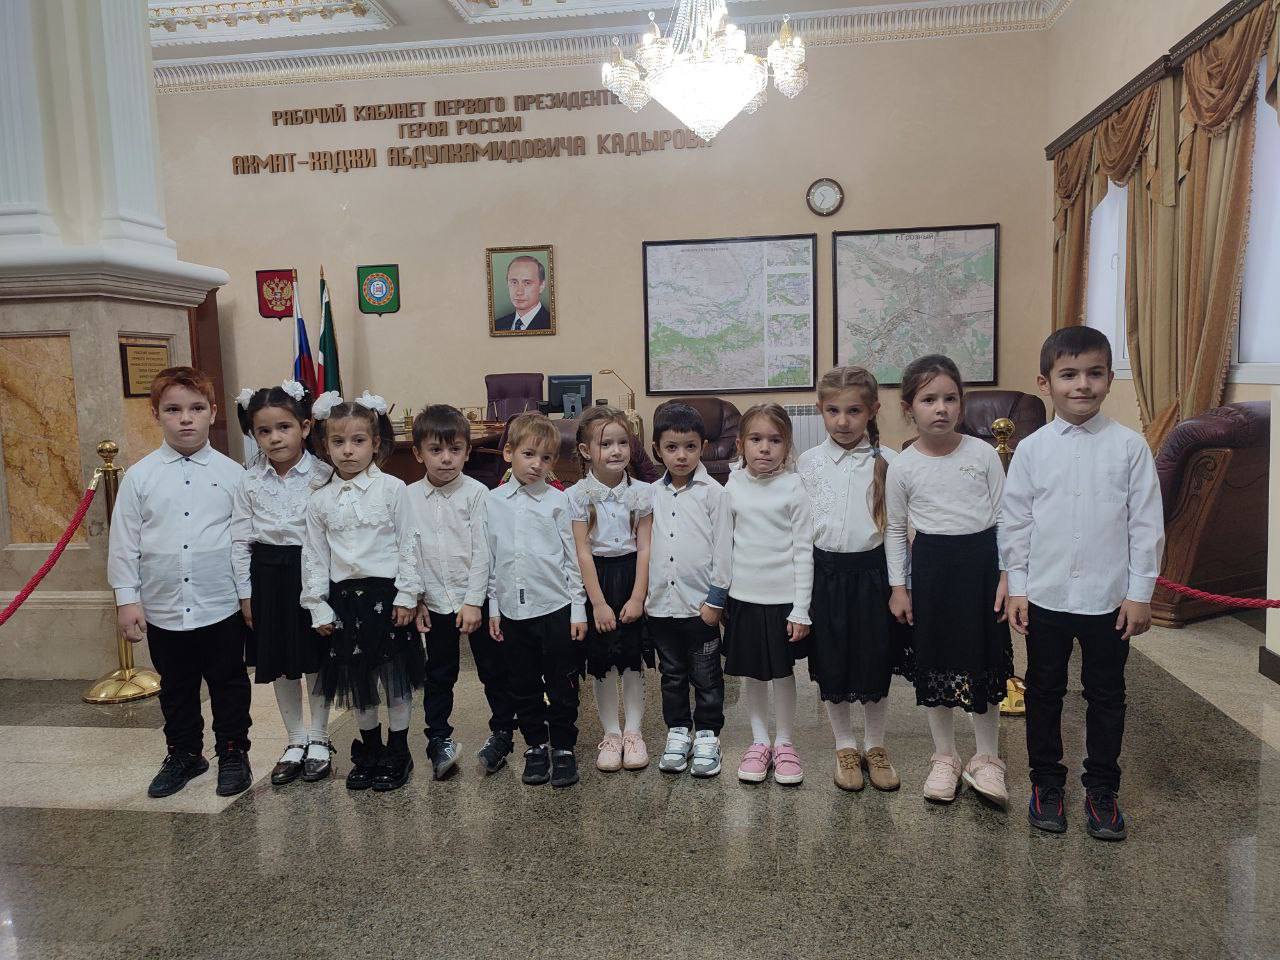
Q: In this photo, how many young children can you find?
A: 11